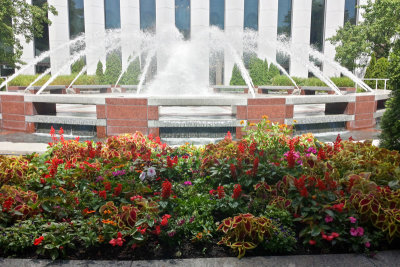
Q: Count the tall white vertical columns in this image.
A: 11